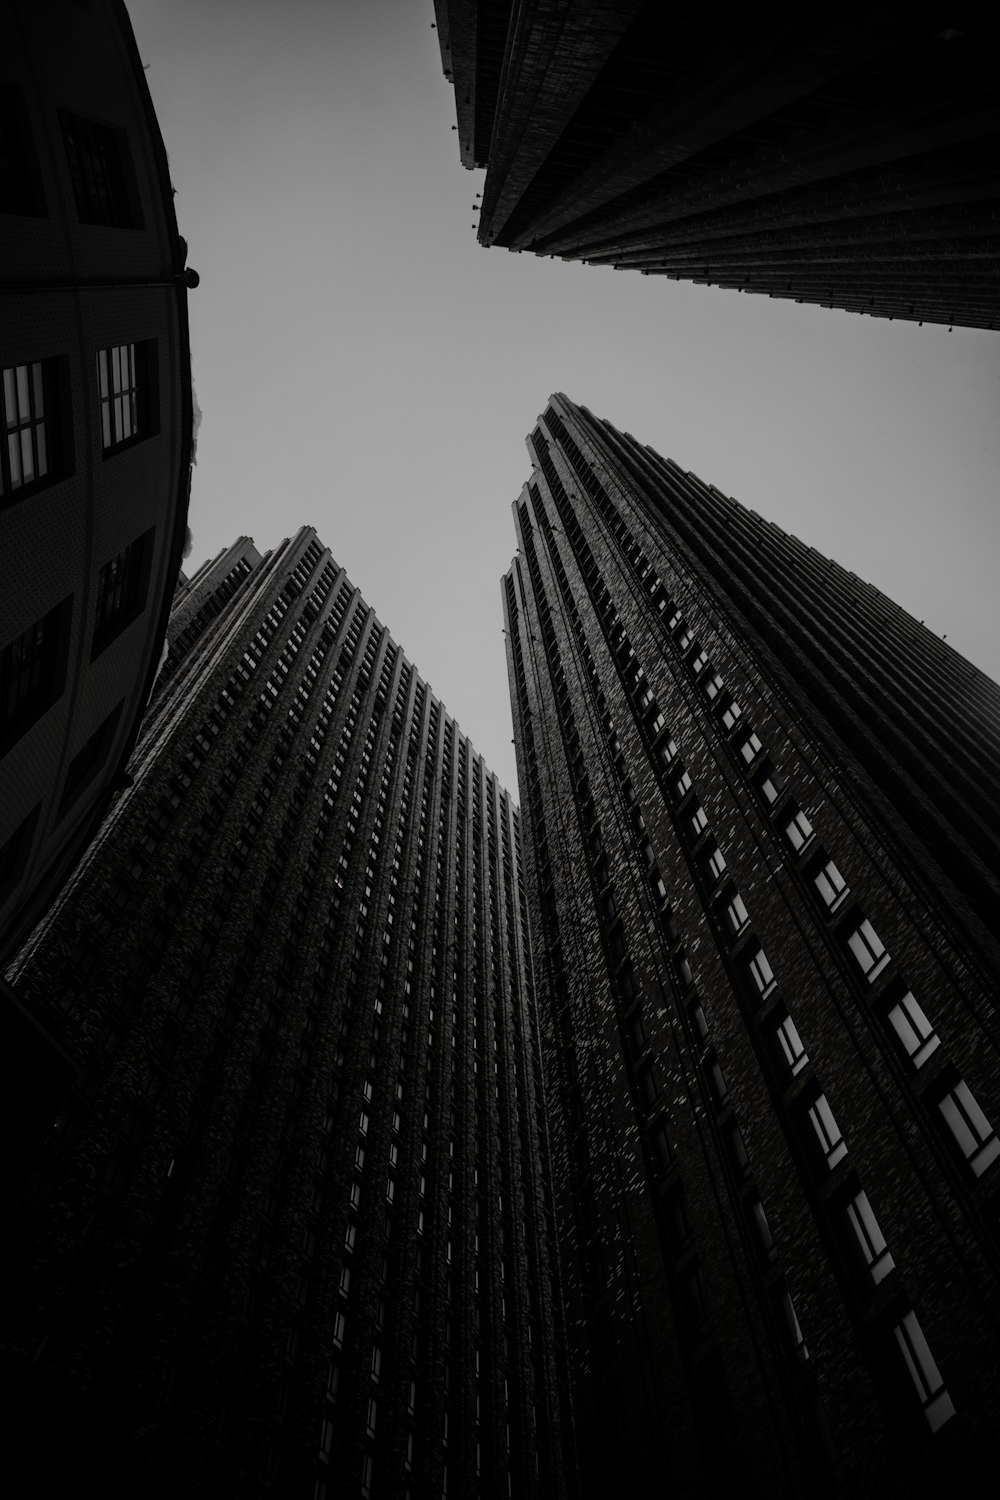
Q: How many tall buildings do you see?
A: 4